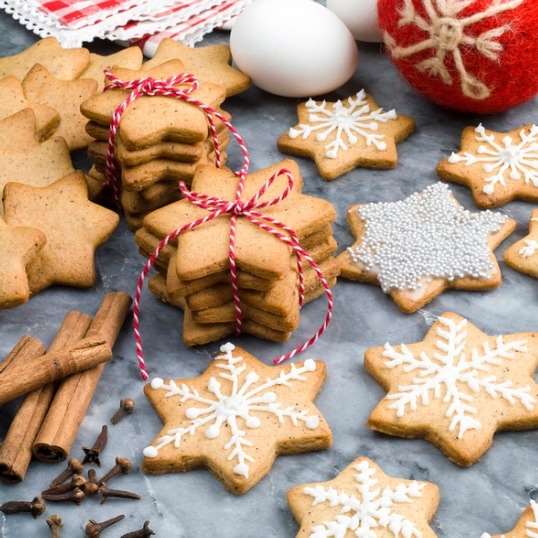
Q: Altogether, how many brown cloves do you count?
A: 12